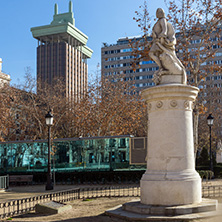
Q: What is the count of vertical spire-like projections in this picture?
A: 2